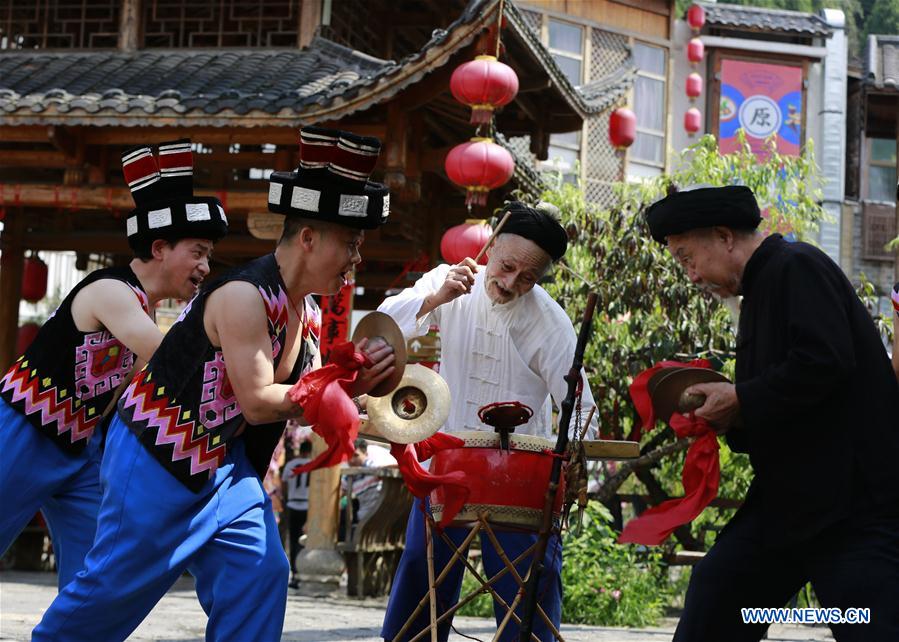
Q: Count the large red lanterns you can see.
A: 3